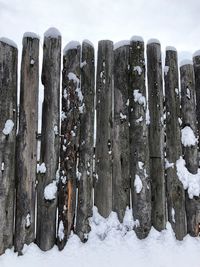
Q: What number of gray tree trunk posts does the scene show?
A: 12